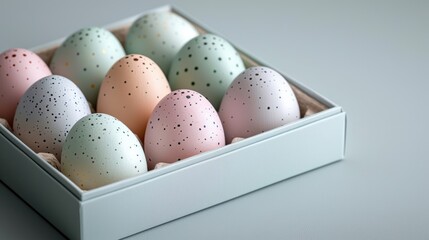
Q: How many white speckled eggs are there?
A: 2